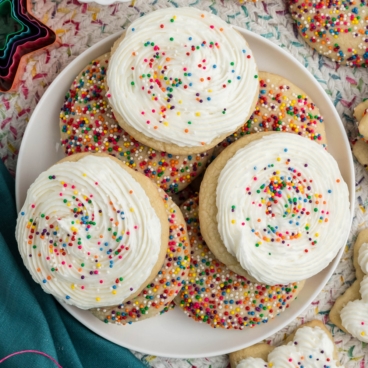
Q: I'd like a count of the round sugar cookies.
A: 8